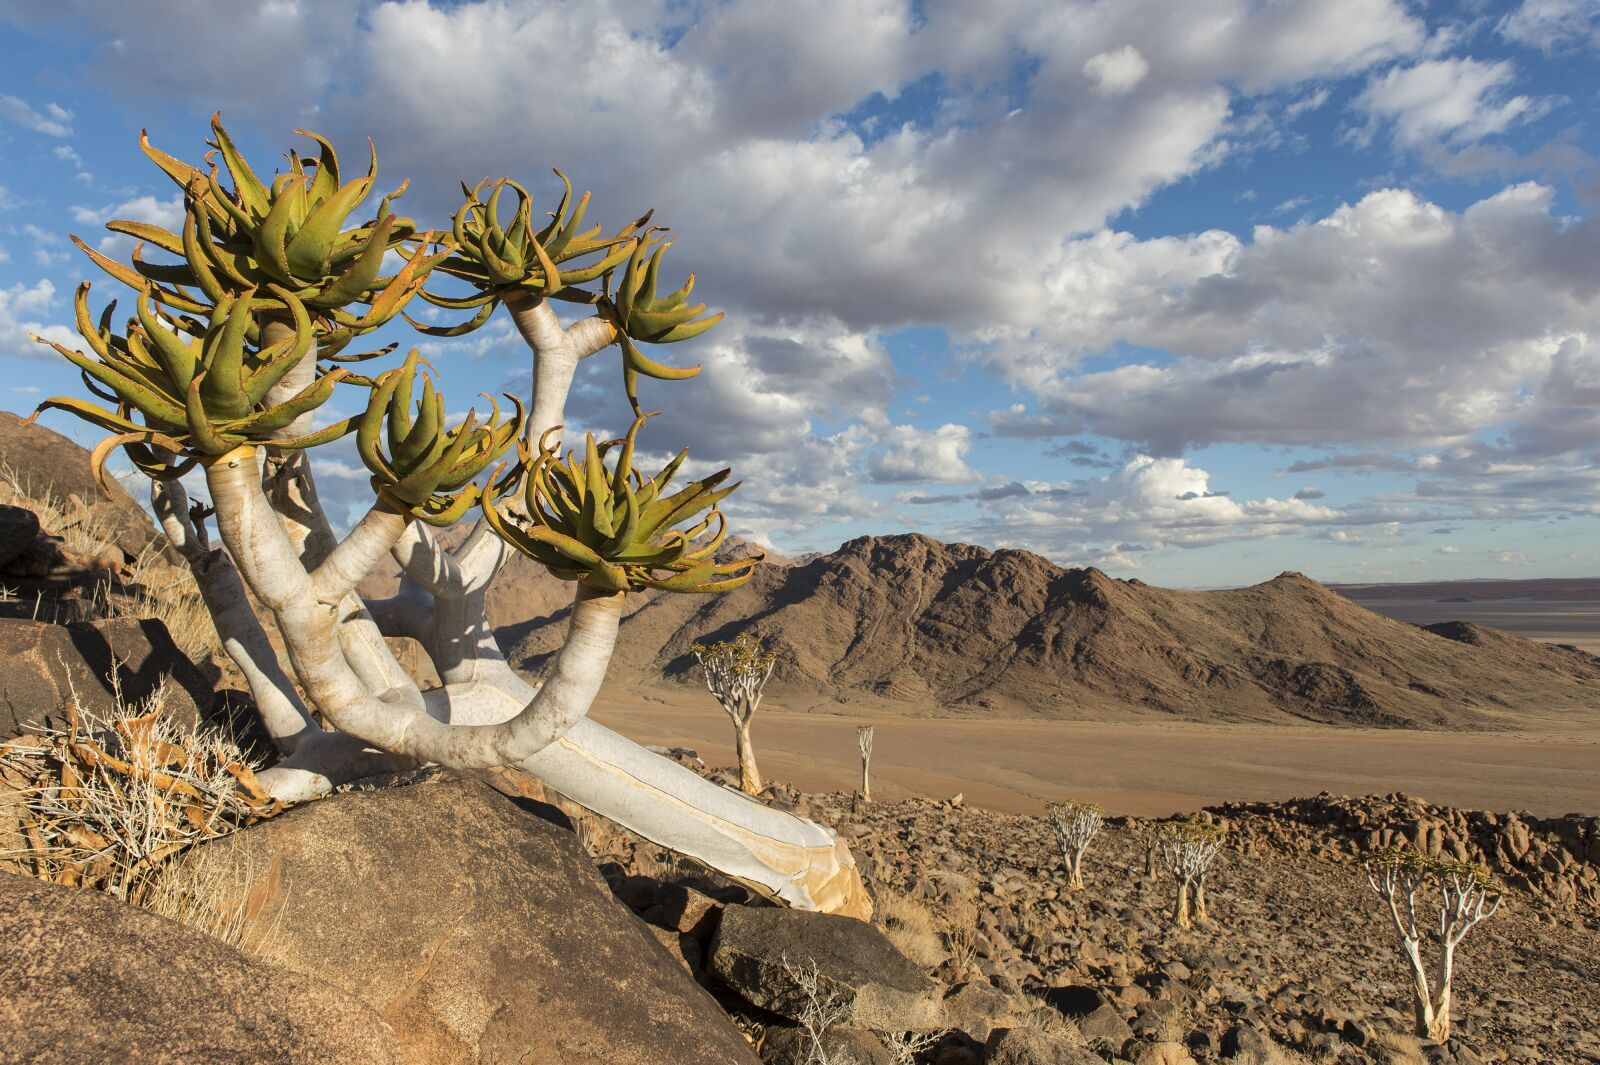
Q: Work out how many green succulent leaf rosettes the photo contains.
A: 6